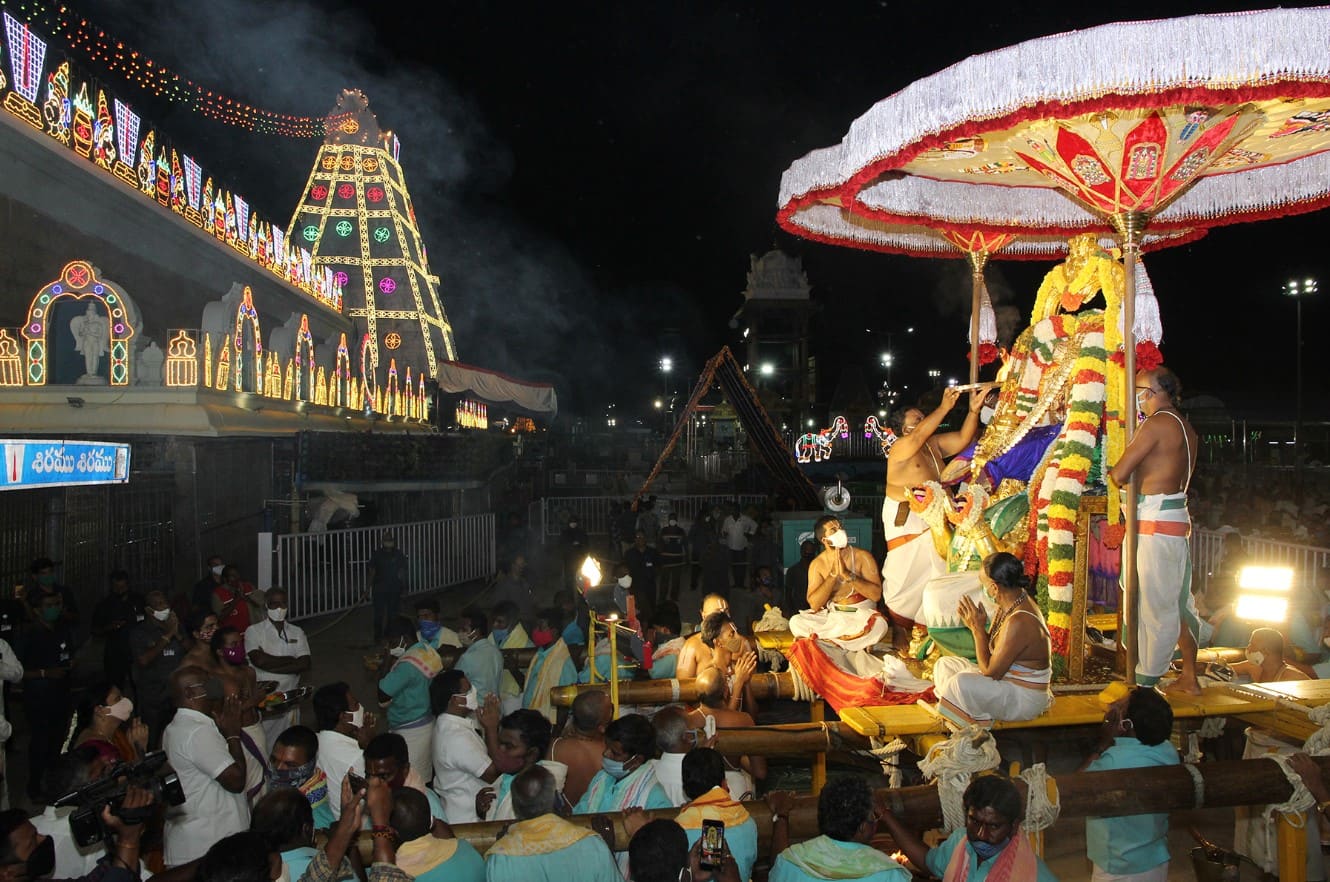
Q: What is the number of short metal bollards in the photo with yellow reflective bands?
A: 0